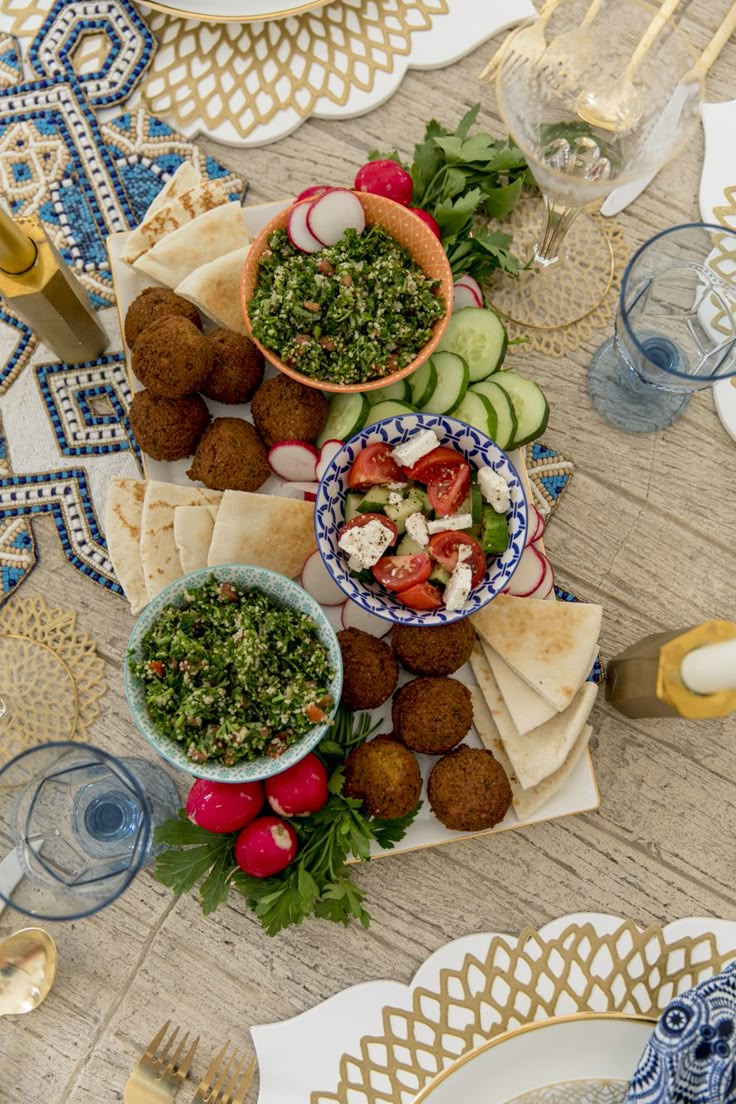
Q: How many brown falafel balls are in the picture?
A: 11